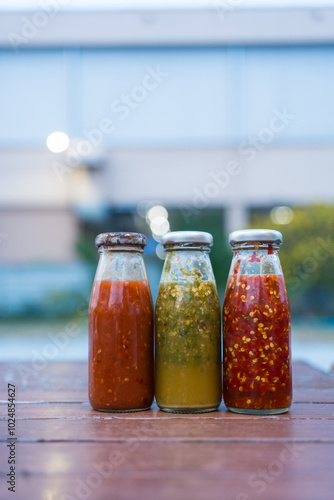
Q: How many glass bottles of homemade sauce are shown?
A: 3